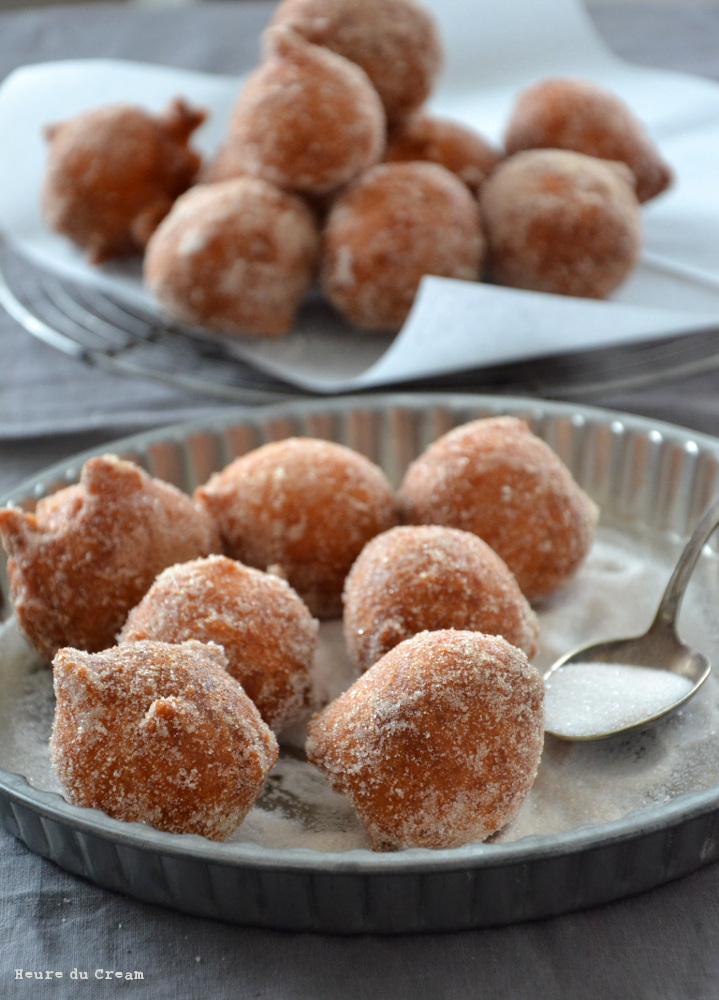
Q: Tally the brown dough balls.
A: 15